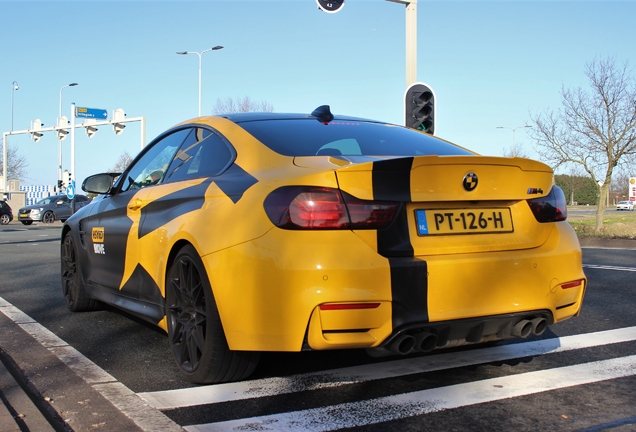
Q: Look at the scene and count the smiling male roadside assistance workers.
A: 0